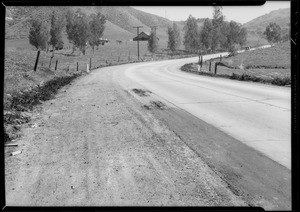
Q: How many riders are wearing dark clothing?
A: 0